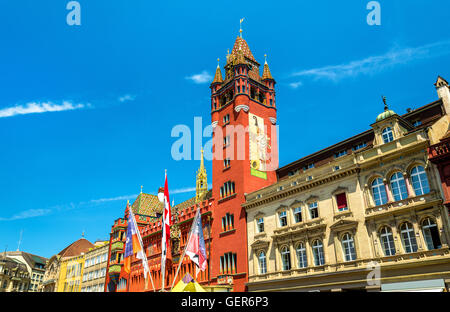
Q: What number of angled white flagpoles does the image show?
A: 2